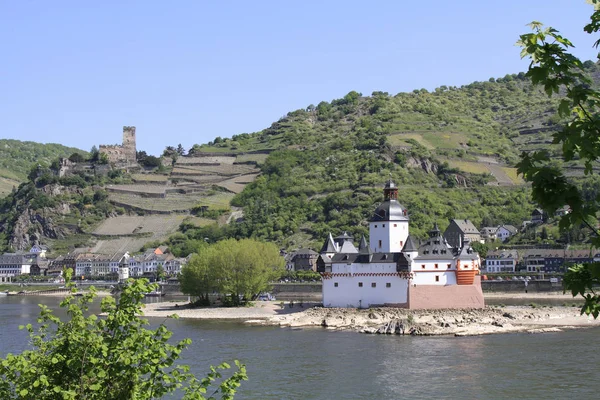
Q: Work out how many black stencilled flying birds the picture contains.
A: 0